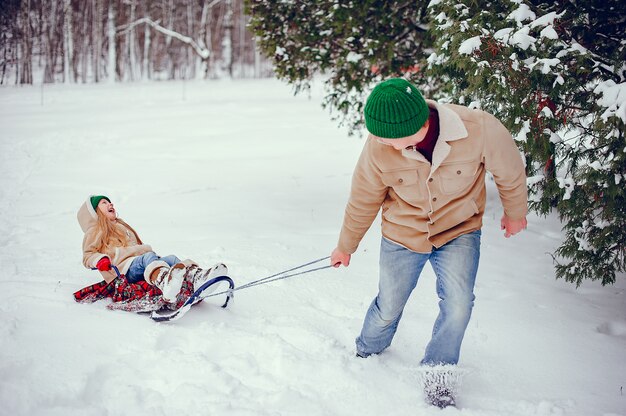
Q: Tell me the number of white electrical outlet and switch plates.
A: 0